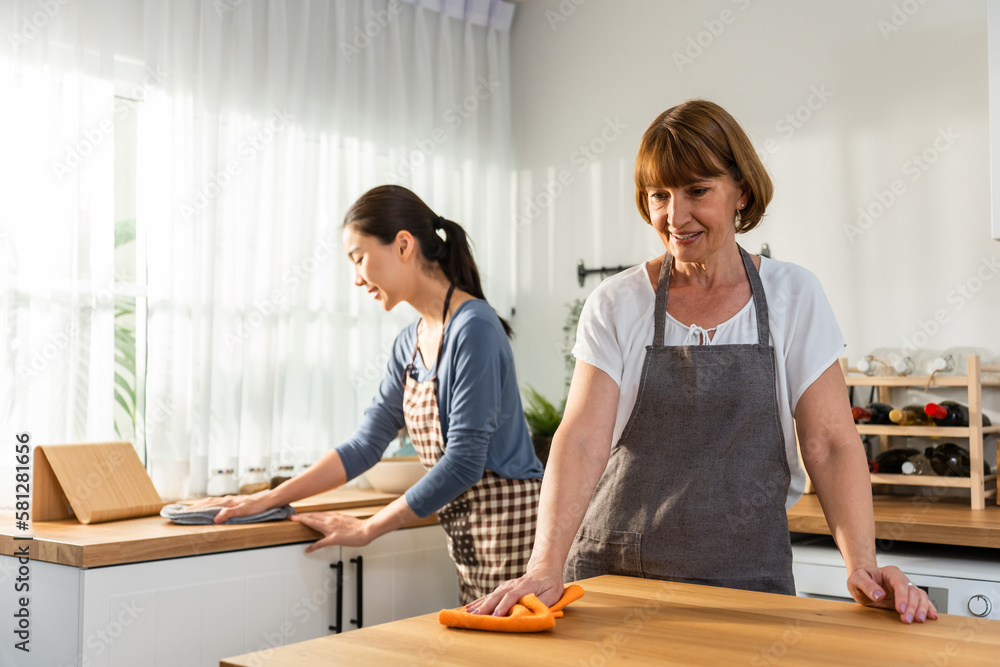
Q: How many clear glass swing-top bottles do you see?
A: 3